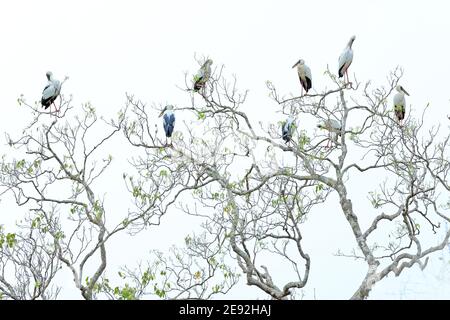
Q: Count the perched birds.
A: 8